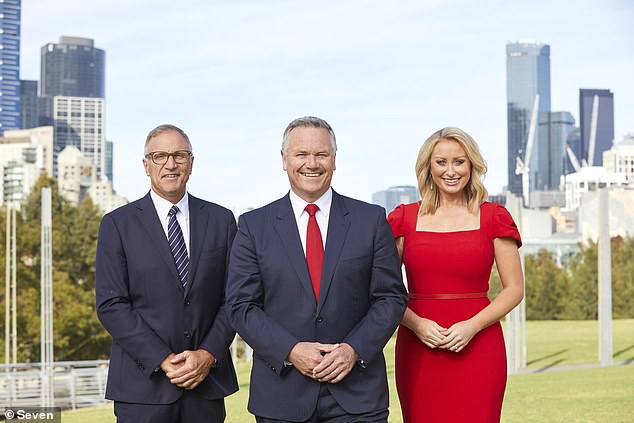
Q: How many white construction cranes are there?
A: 3